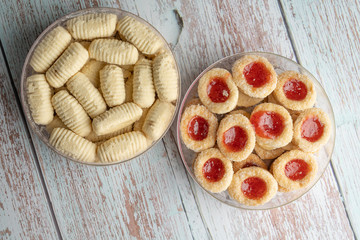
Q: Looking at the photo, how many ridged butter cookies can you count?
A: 15